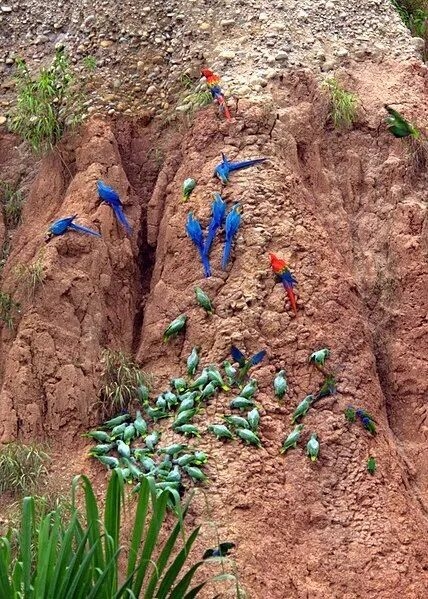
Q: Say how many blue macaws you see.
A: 6